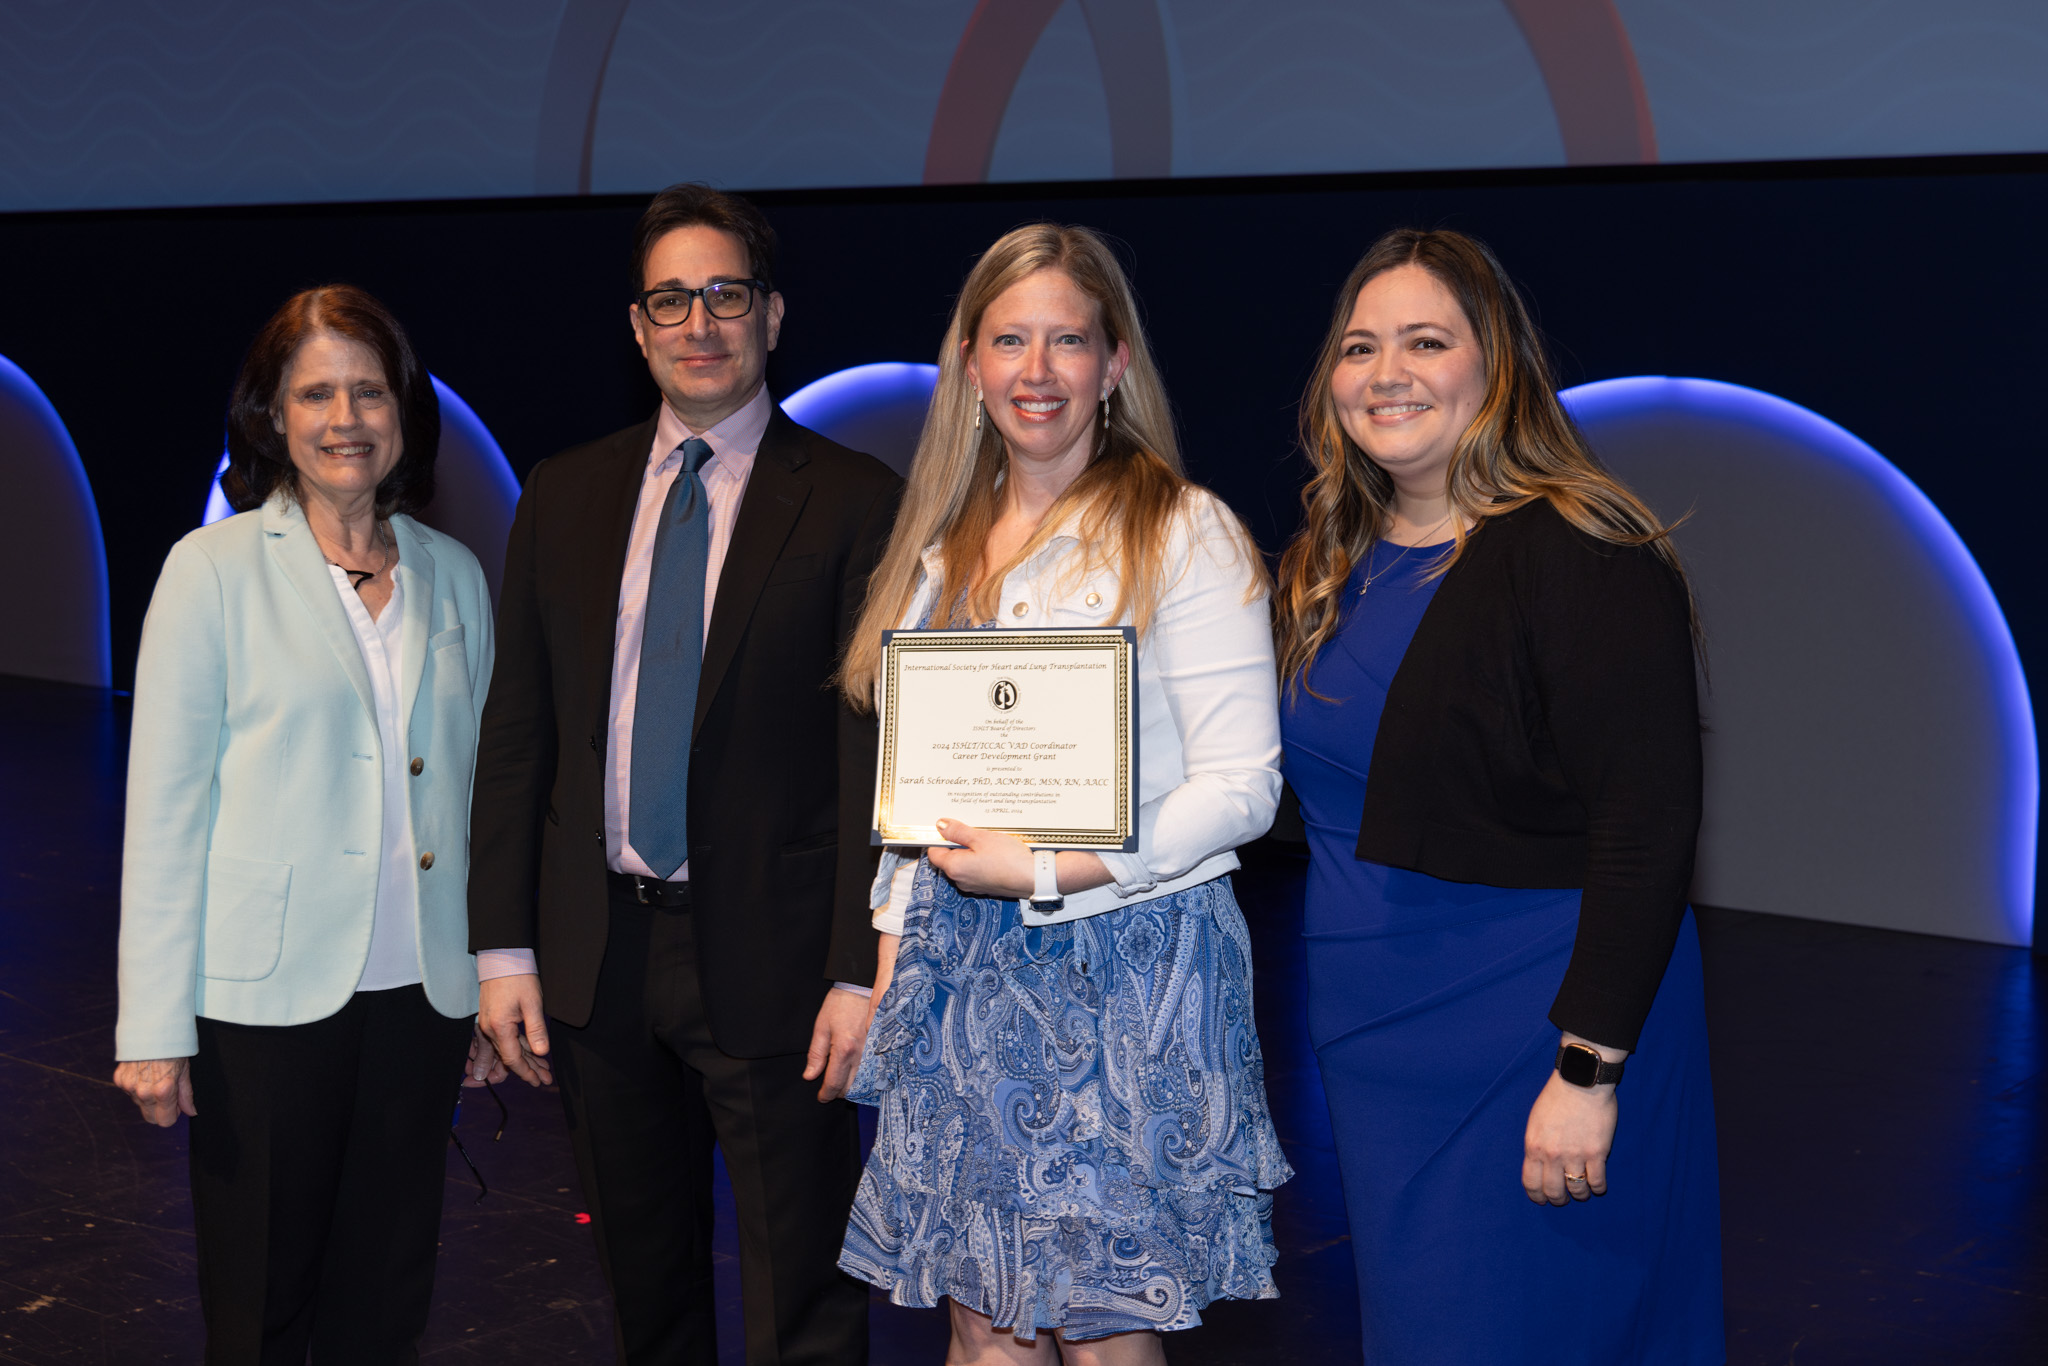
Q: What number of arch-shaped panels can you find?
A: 4